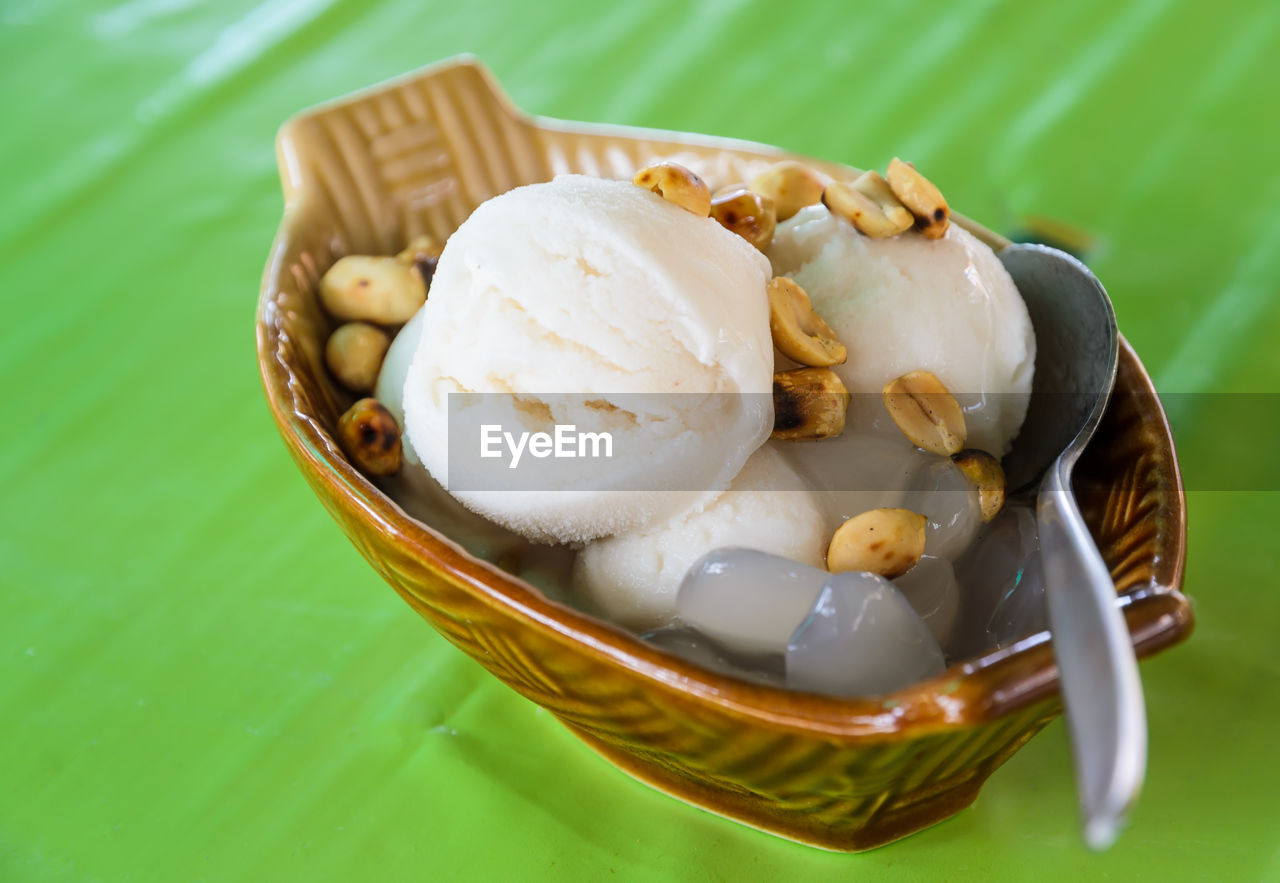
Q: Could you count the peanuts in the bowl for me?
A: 14